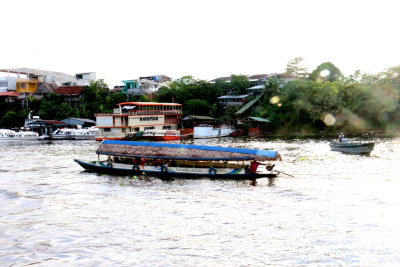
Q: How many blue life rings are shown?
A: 4